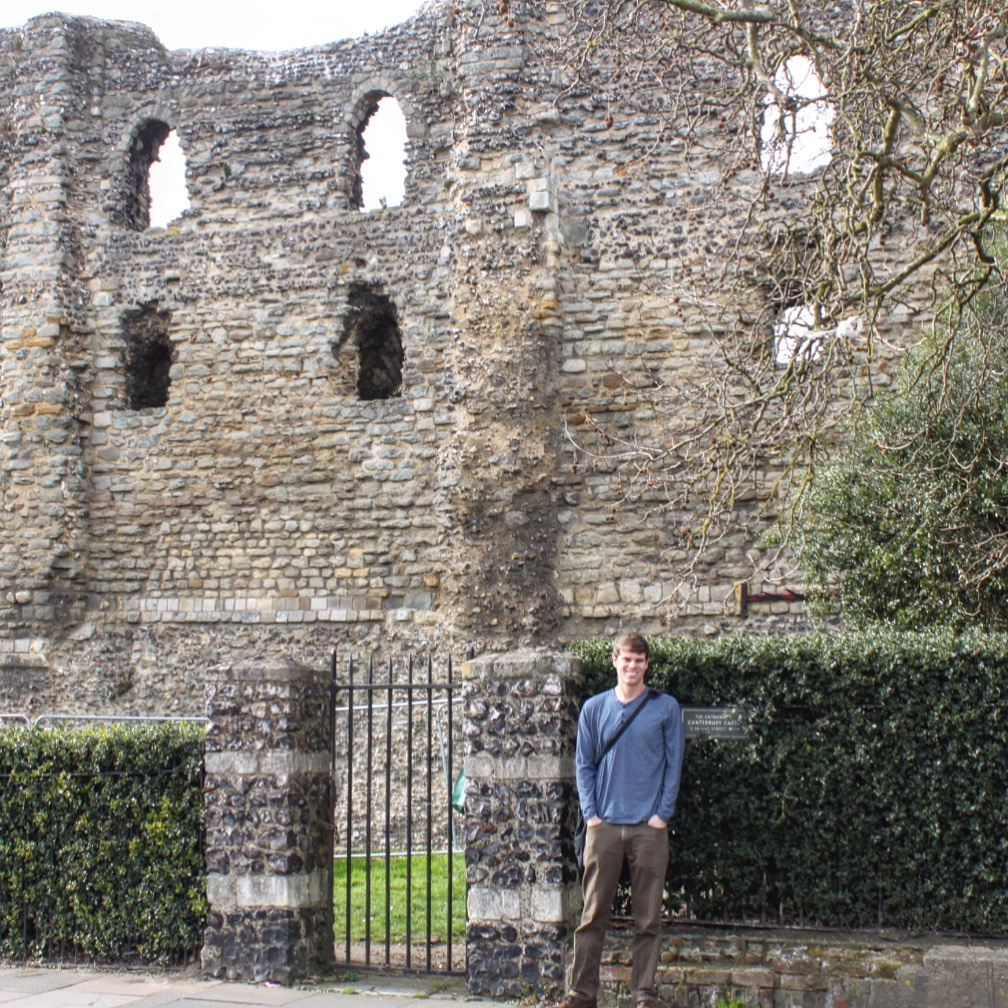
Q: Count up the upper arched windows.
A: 3